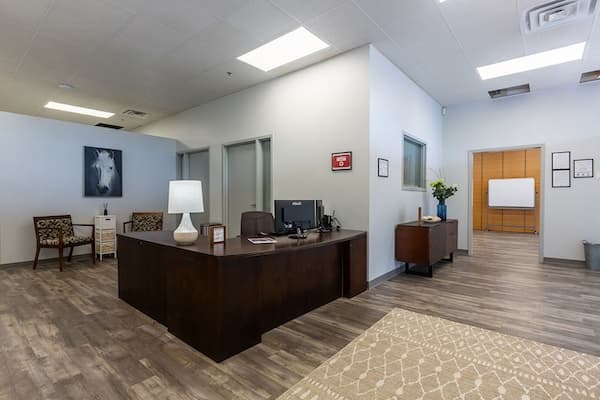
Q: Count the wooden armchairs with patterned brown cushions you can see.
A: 2